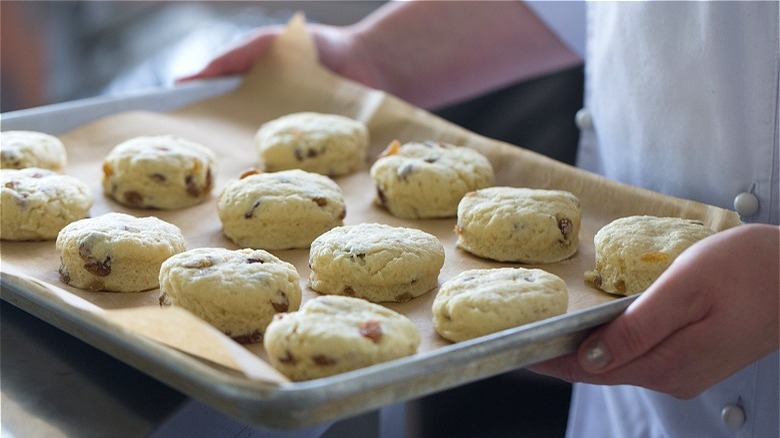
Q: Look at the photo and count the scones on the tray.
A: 13